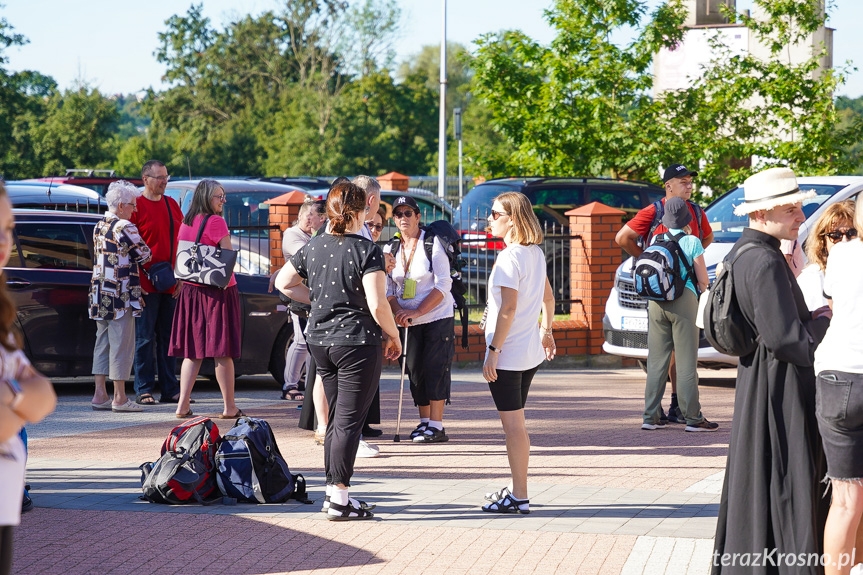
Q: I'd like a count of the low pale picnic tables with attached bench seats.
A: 0